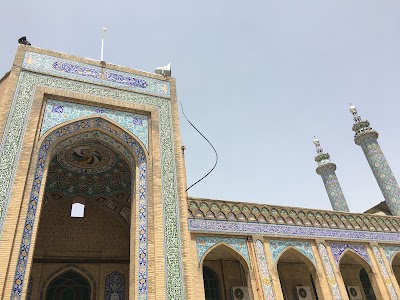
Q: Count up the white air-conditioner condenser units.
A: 3